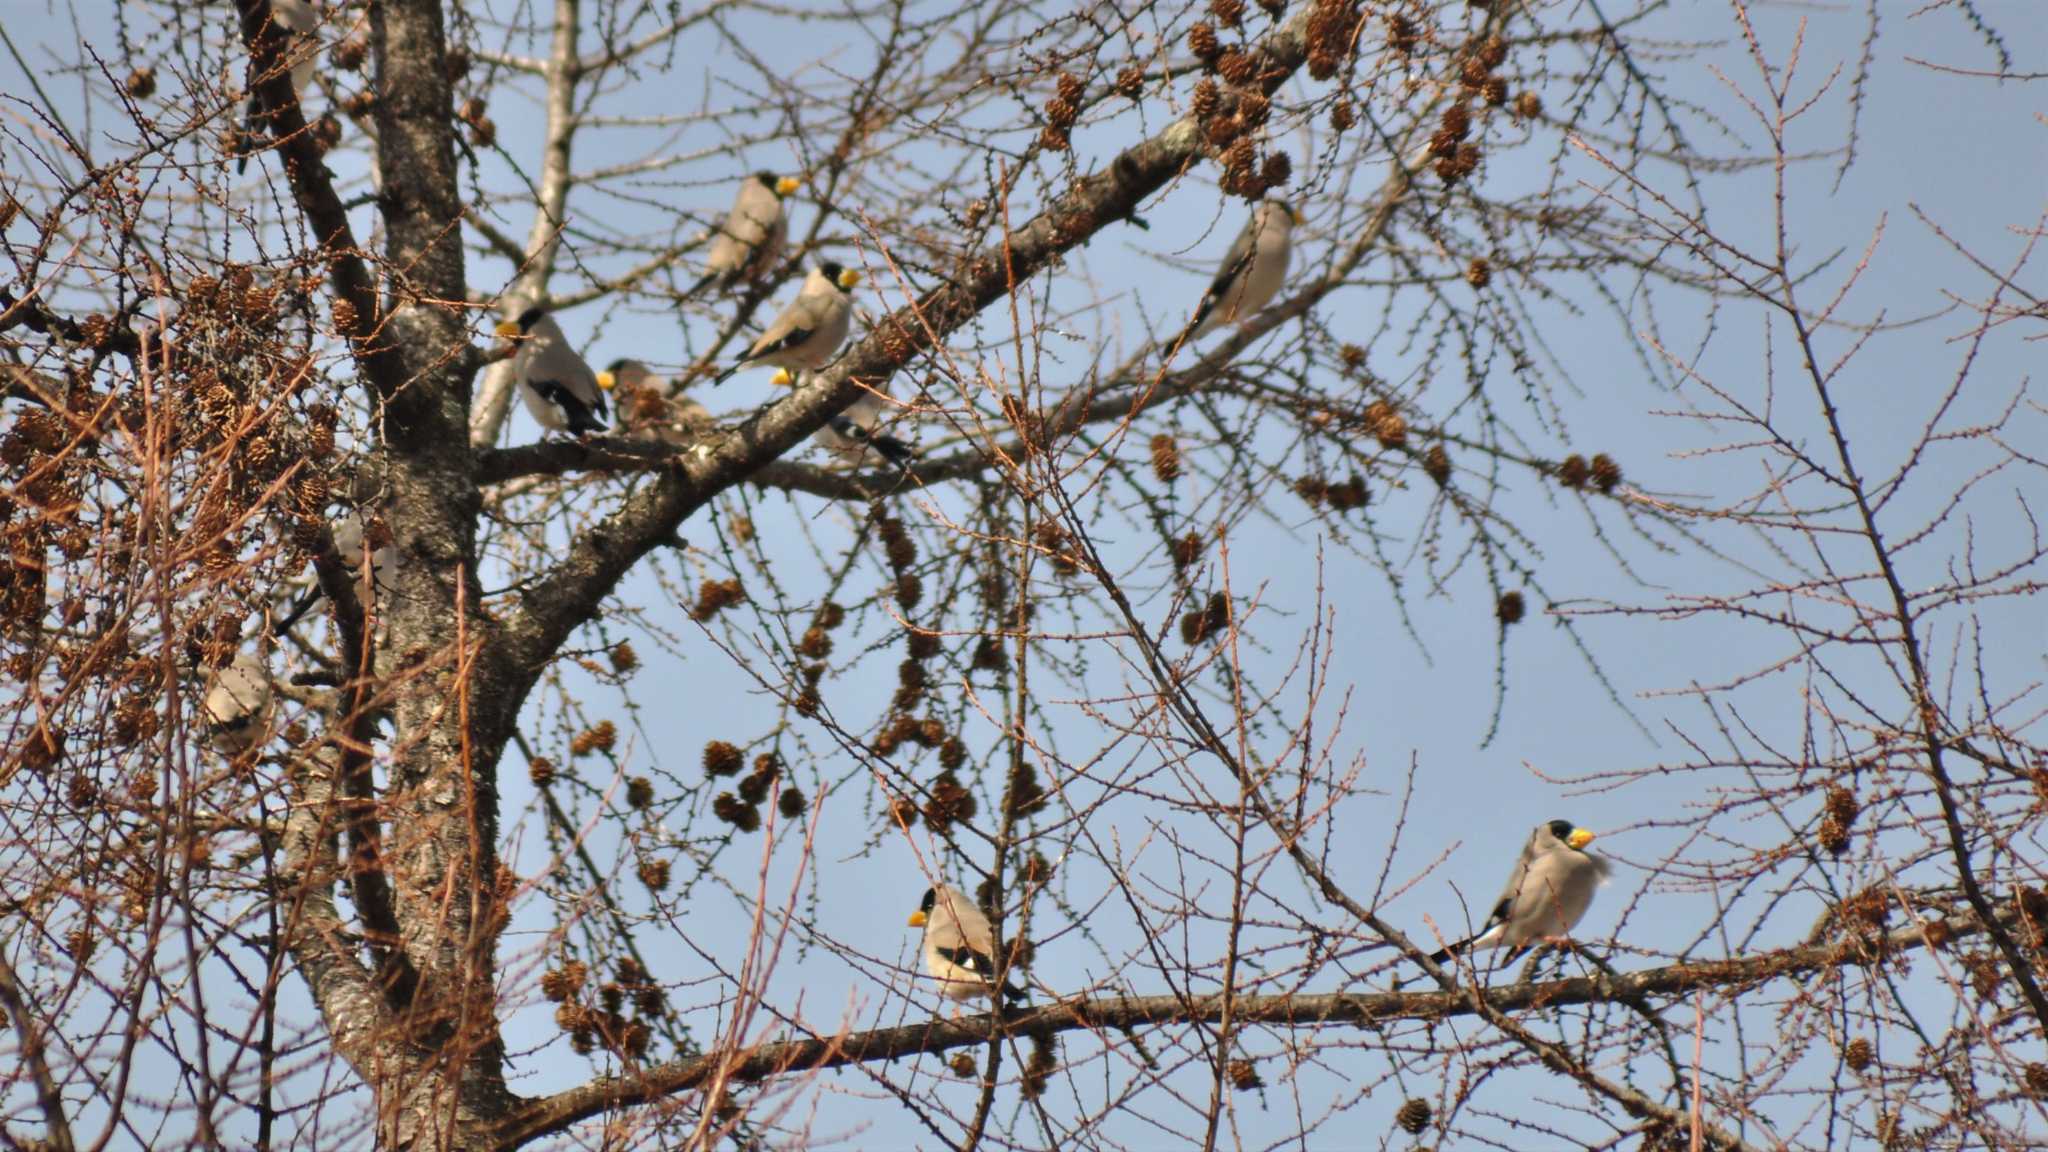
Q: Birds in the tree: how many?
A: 11